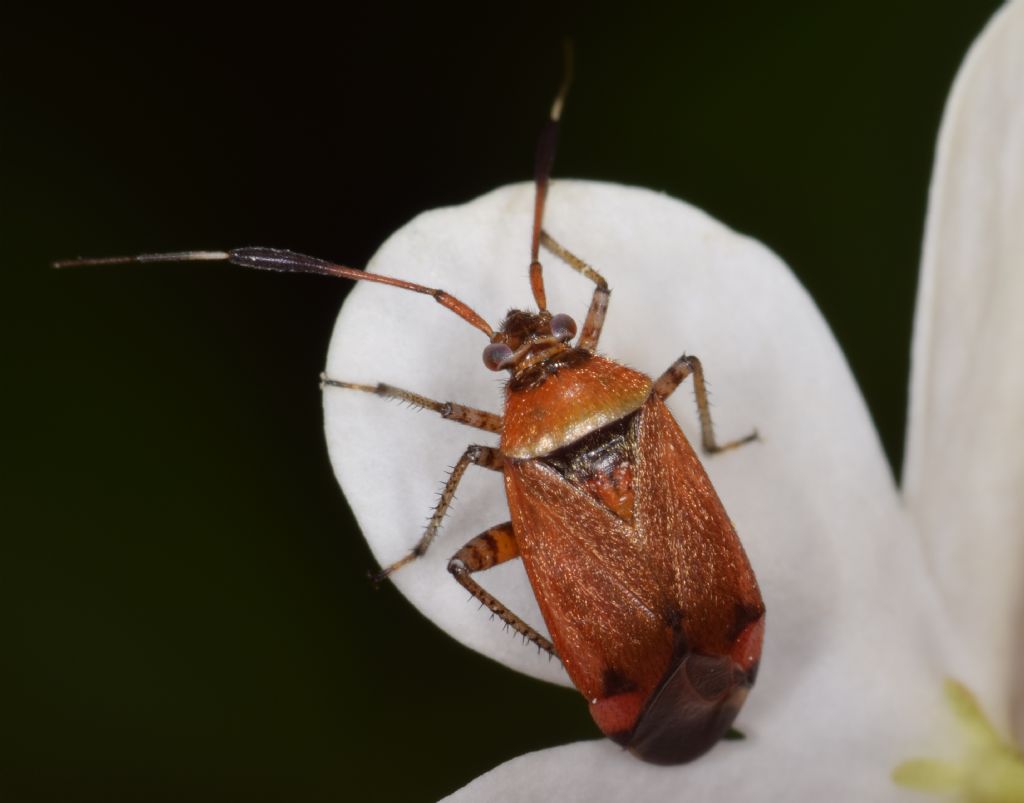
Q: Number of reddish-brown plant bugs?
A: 1